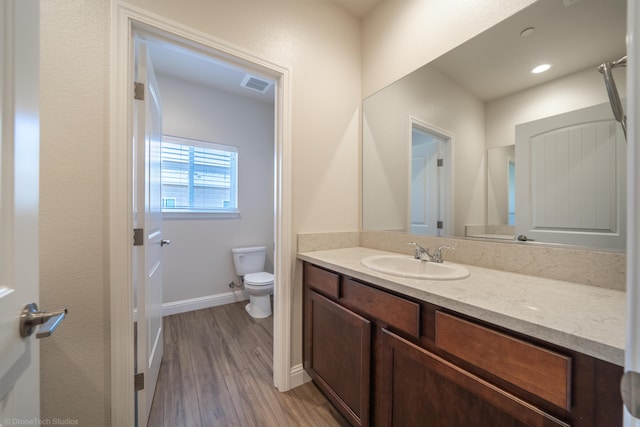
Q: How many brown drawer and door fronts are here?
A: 5